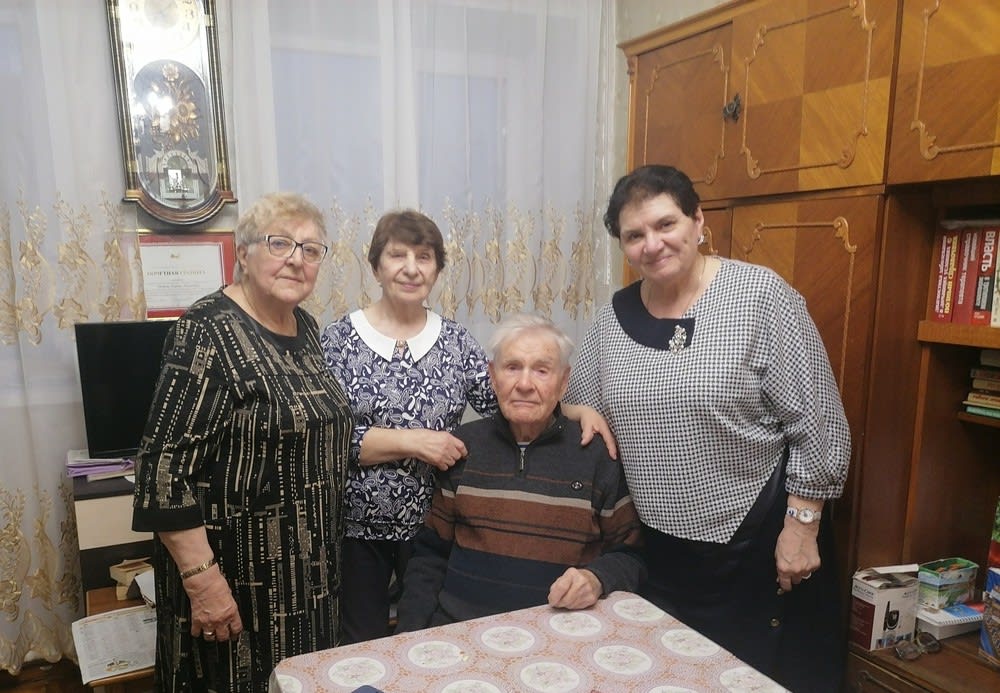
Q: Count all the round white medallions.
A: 12